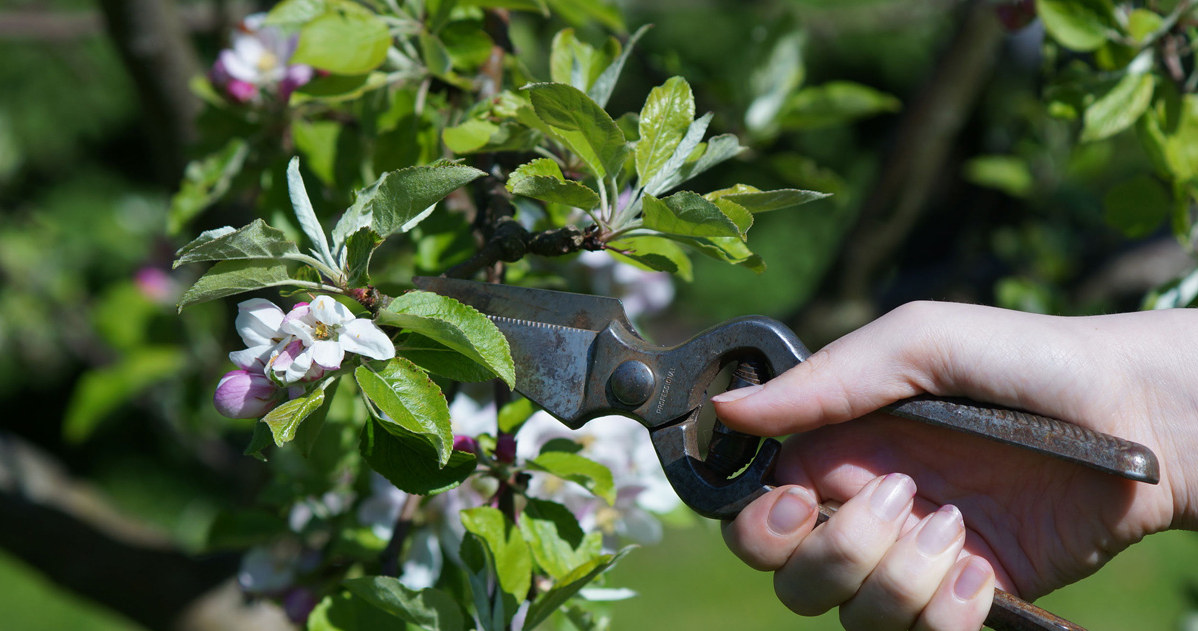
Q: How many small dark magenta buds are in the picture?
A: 2